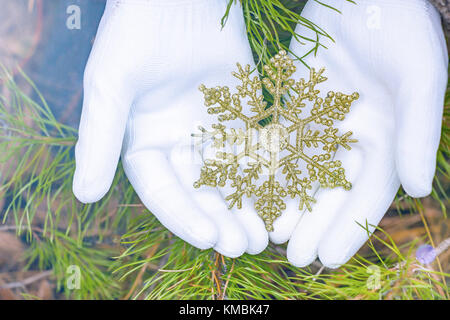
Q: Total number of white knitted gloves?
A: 2